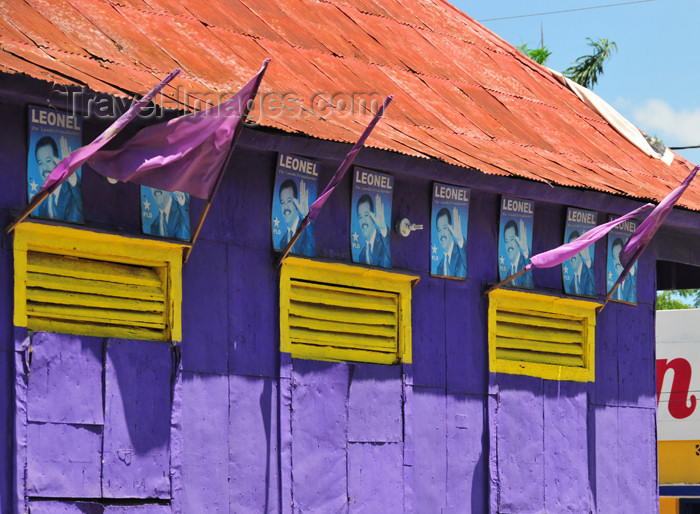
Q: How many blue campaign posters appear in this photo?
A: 8